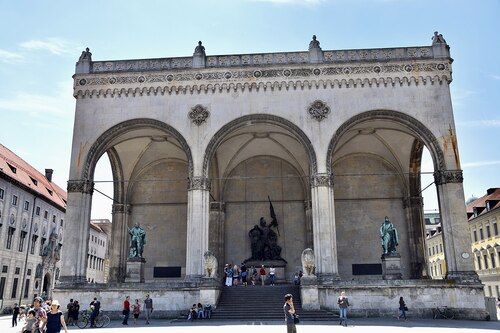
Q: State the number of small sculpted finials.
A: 4